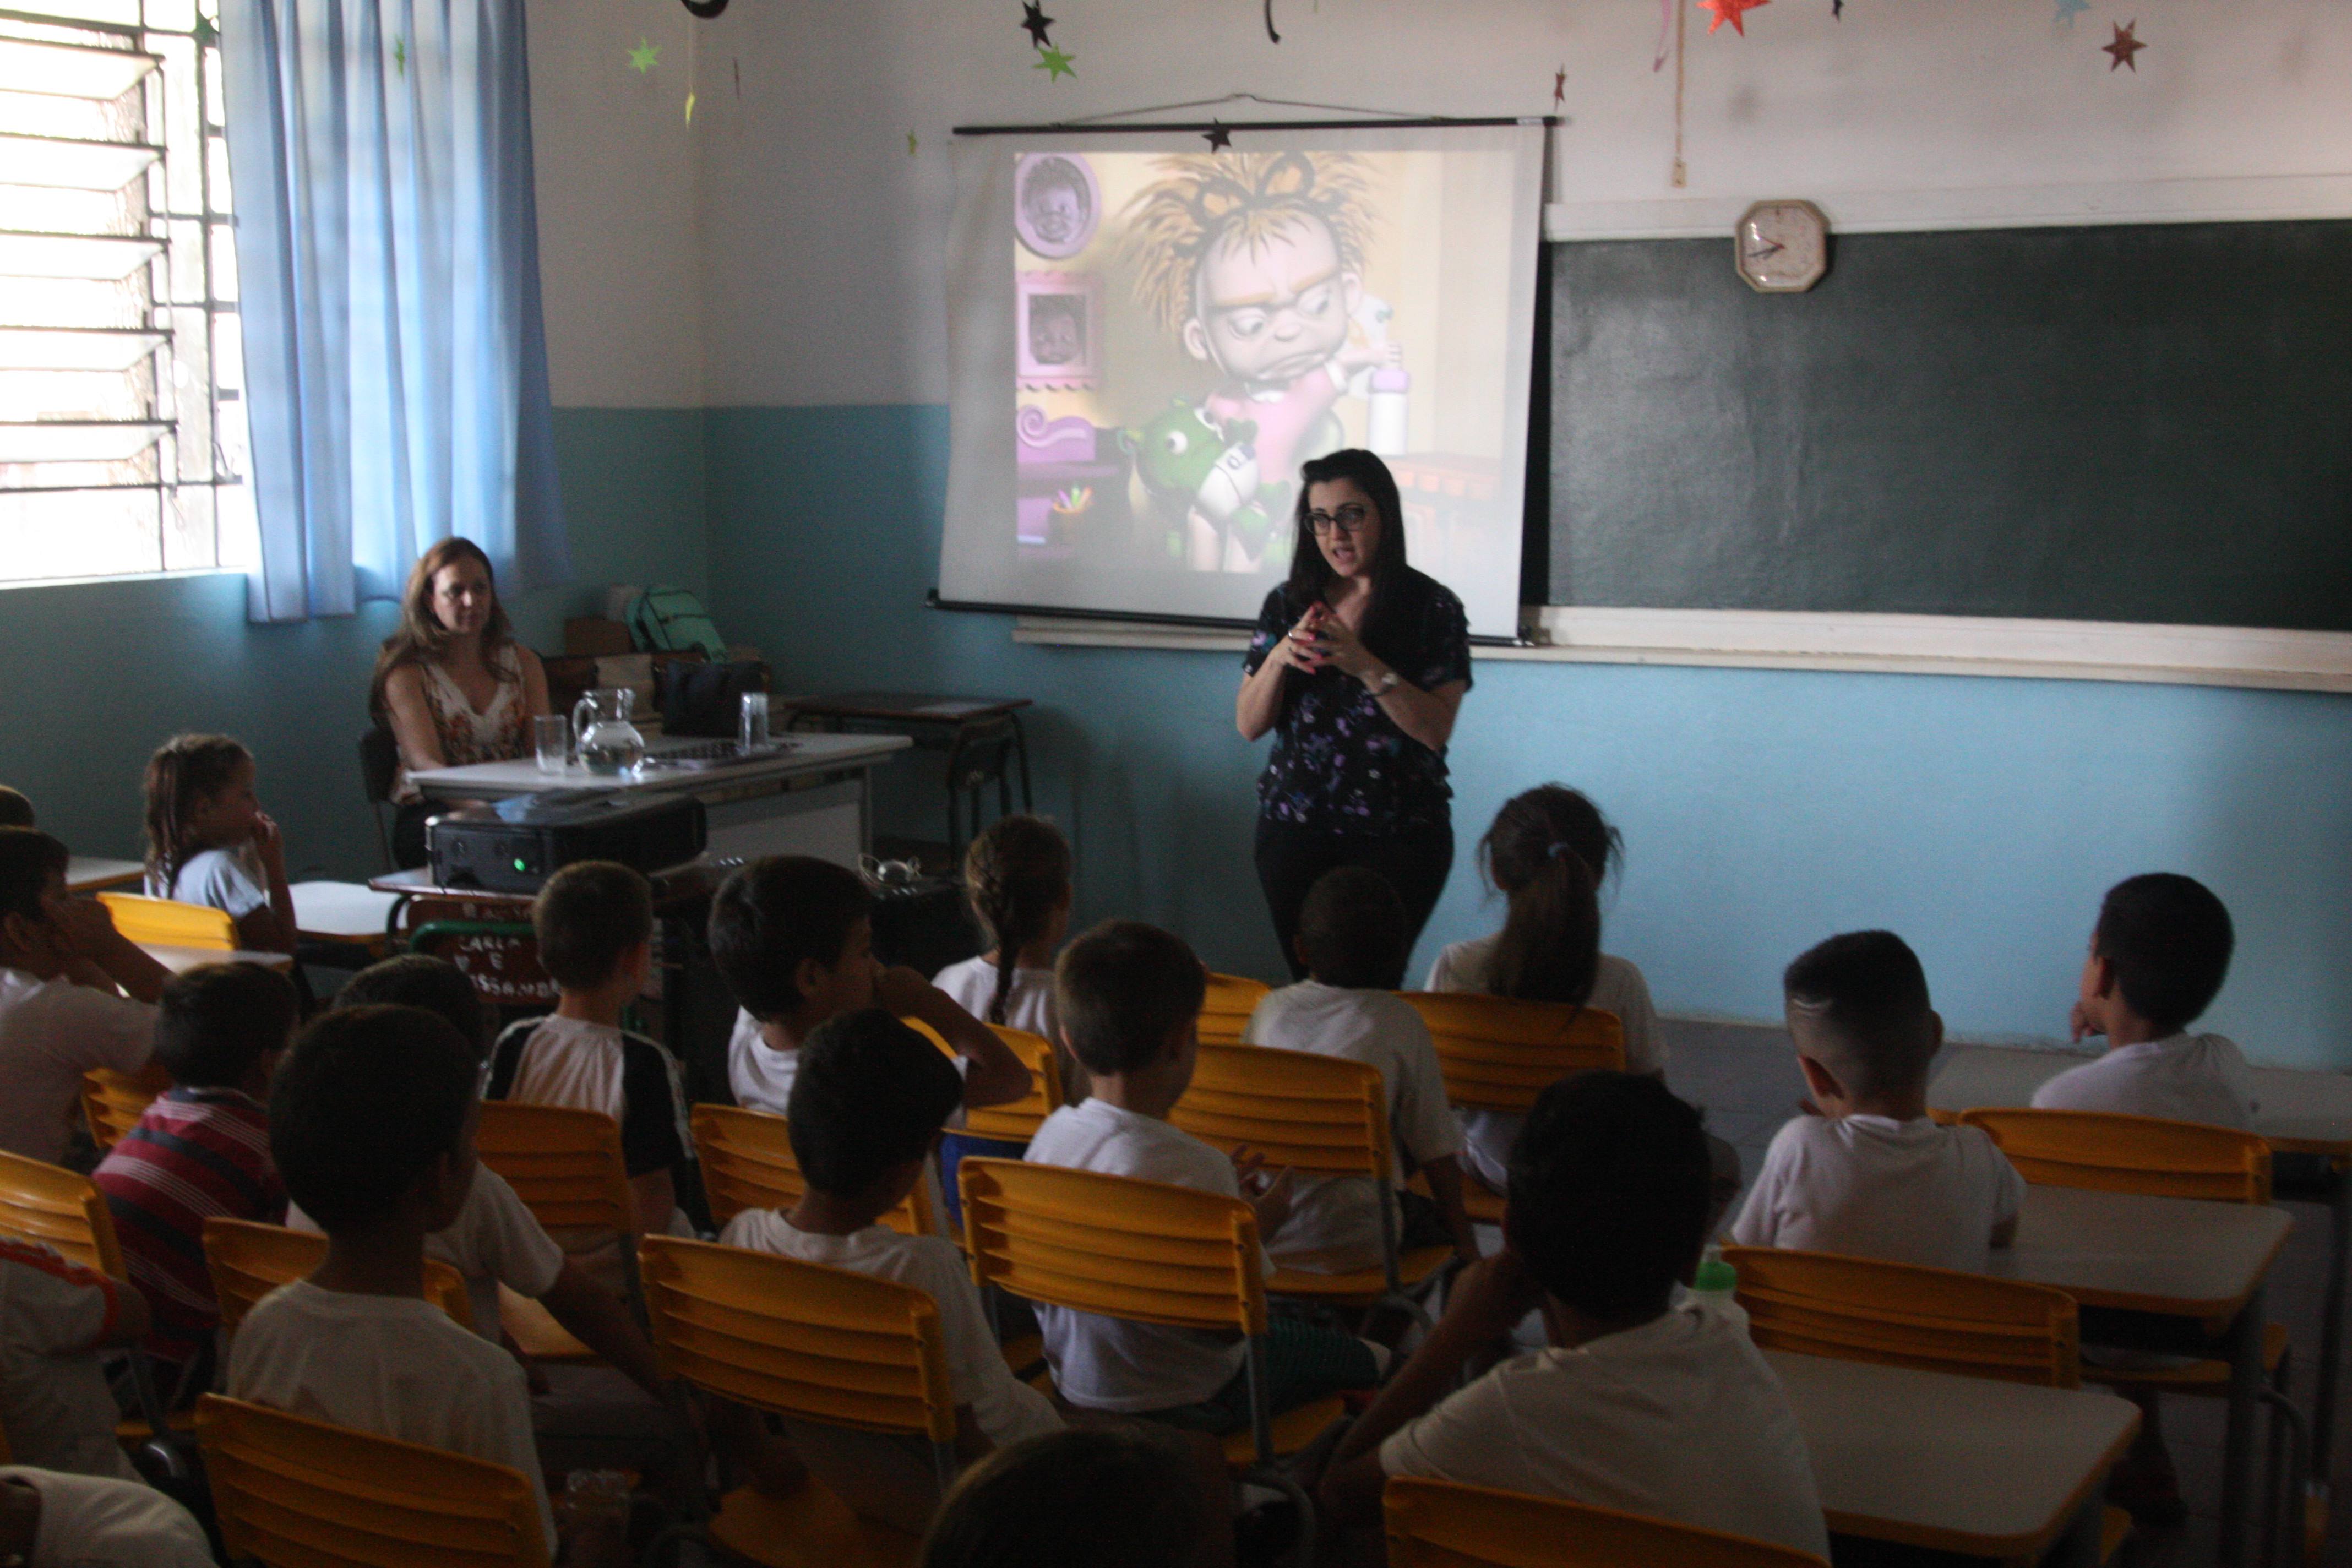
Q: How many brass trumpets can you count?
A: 0